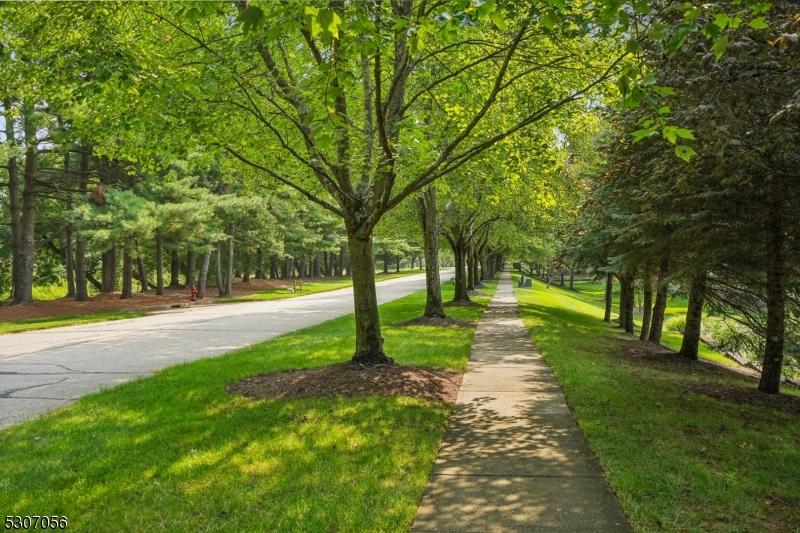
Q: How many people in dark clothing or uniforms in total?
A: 0